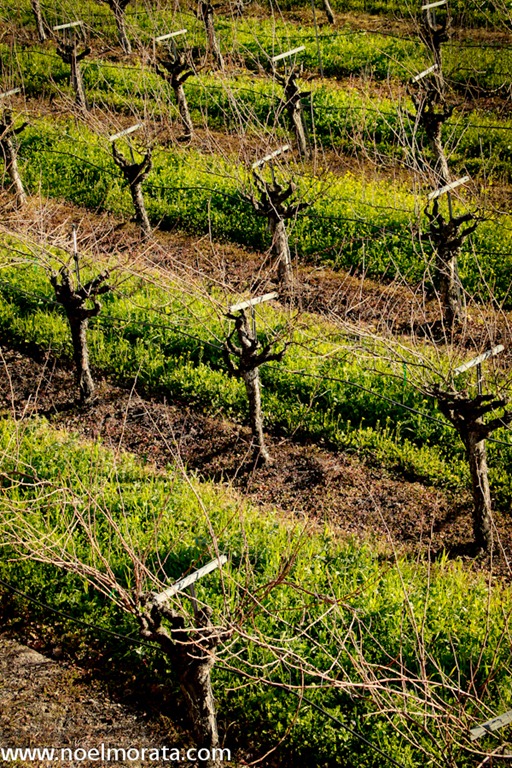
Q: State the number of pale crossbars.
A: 13